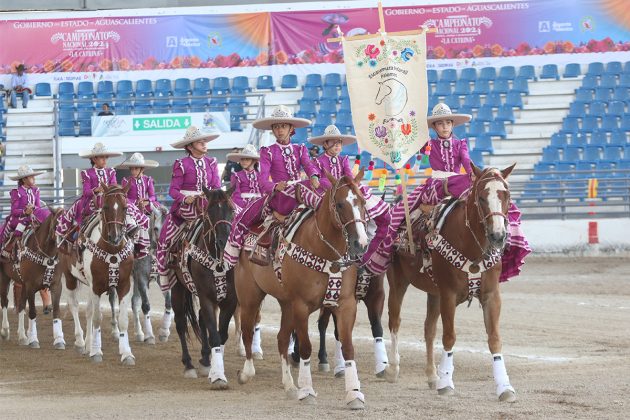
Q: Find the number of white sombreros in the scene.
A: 8